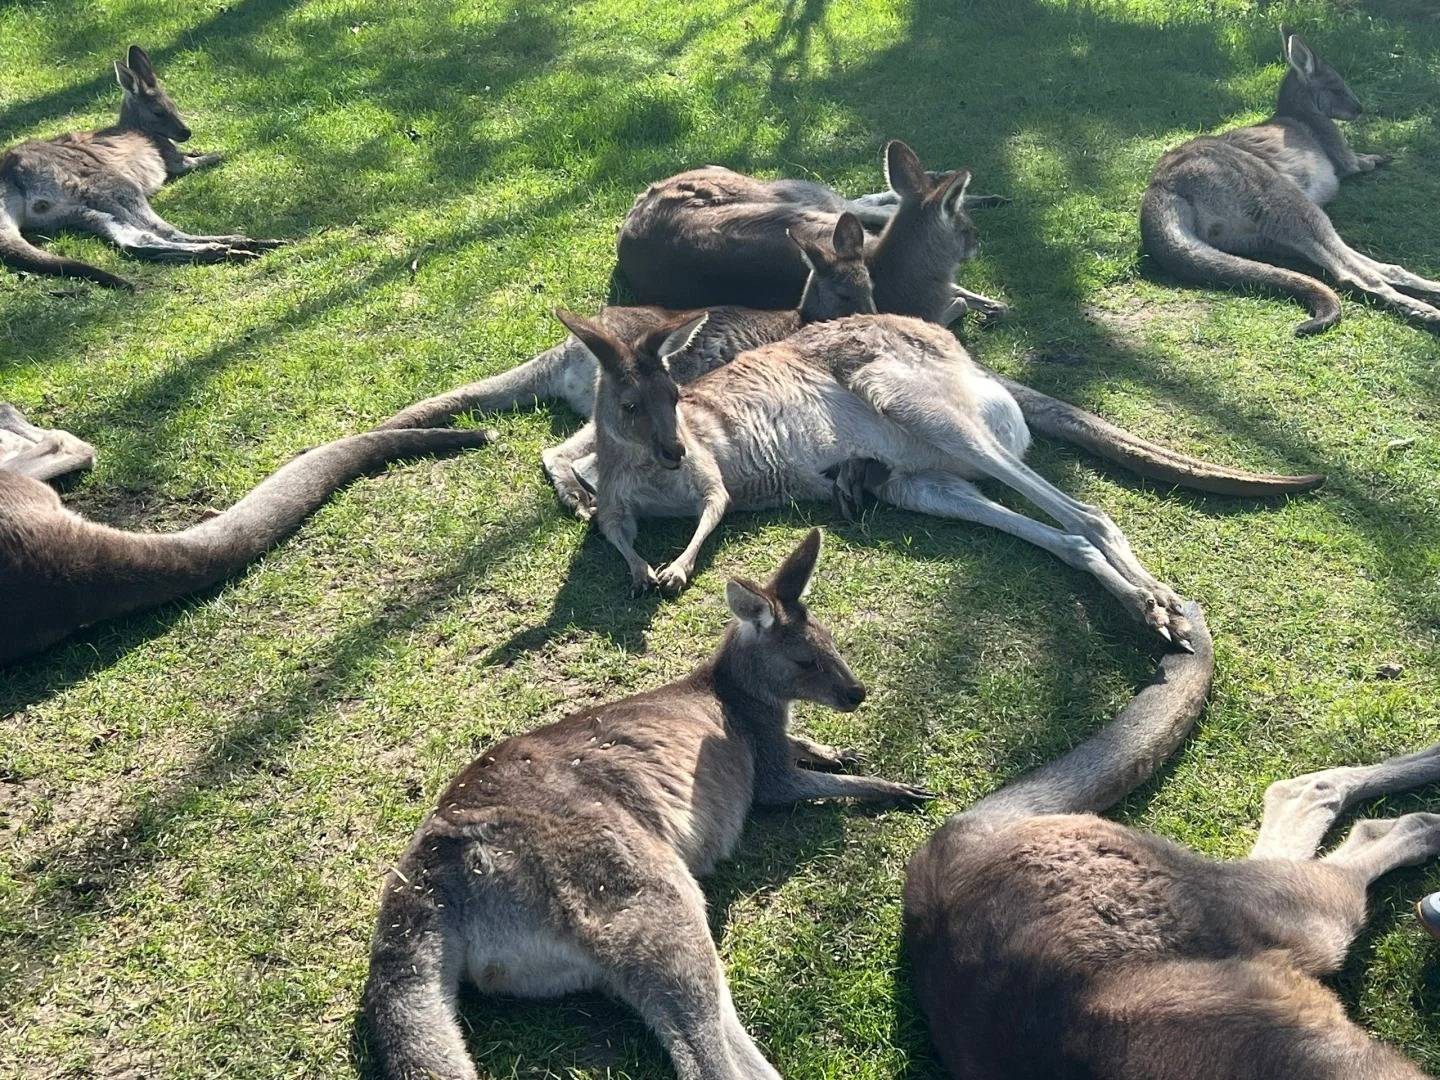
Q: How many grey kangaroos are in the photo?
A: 8